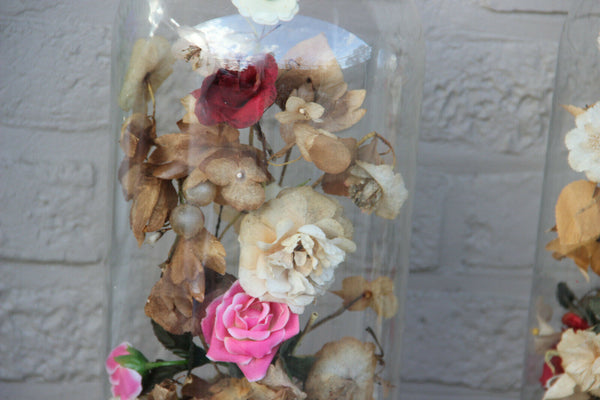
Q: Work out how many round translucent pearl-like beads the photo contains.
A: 2